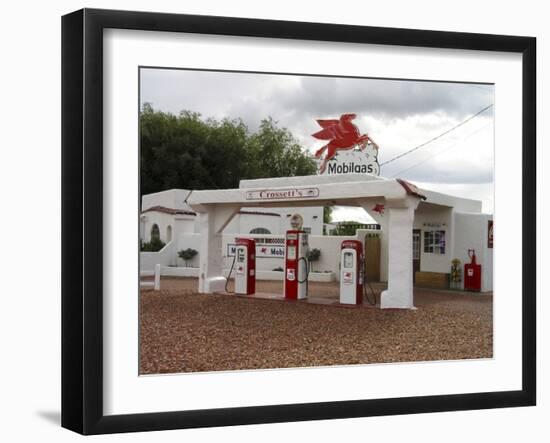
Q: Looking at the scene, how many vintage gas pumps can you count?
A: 3